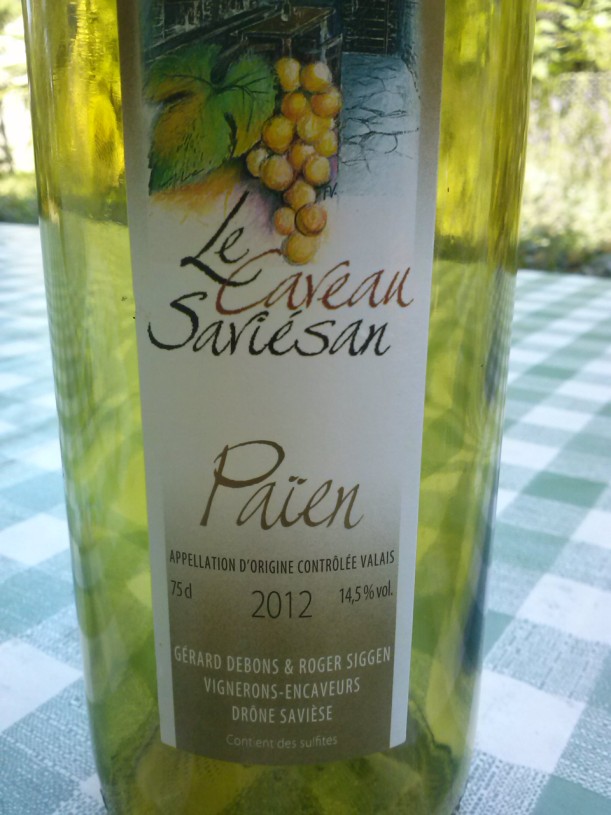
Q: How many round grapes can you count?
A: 15